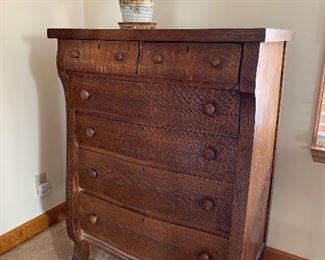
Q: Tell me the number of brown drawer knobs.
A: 12